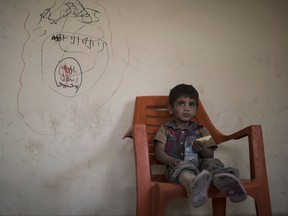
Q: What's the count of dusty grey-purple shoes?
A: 2